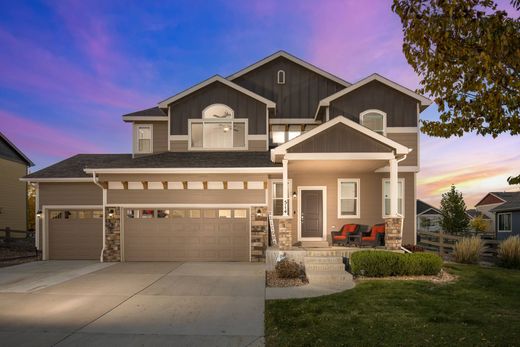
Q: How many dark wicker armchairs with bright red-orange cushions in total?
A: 2